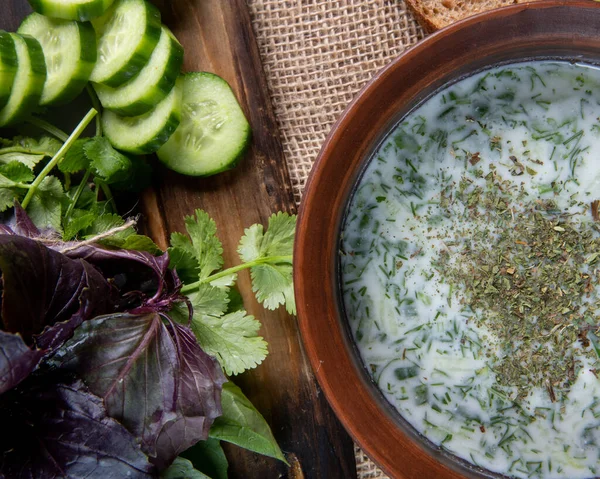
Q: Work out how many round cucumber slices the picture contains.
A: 8